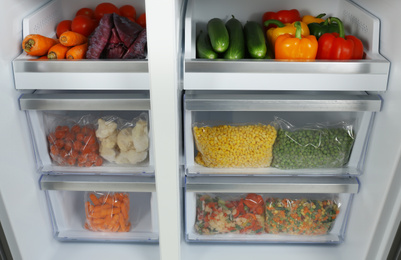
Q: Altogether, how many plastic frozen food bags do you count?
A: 7